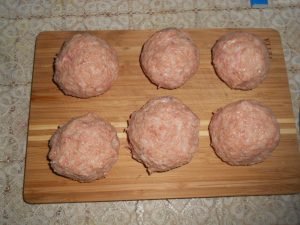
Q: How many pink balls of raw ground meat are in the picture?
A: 6